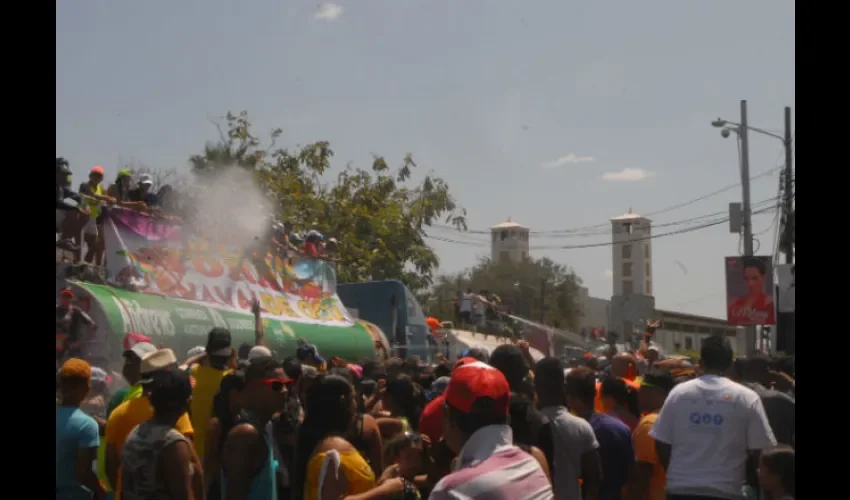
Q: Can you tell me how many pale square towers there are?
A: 2